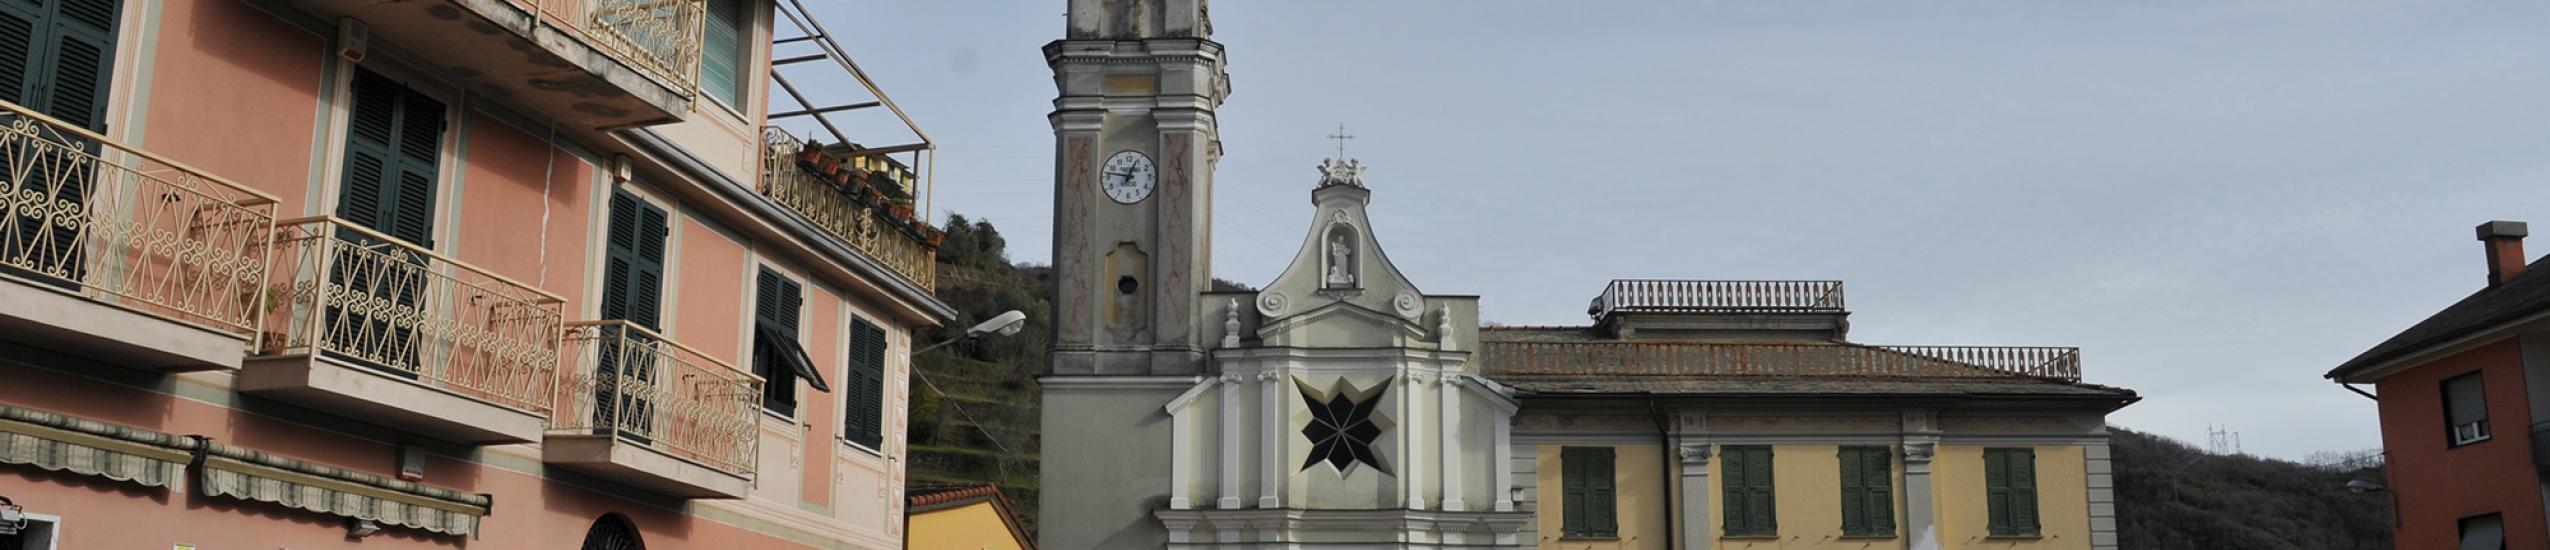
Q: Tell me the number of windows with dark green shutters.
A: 9